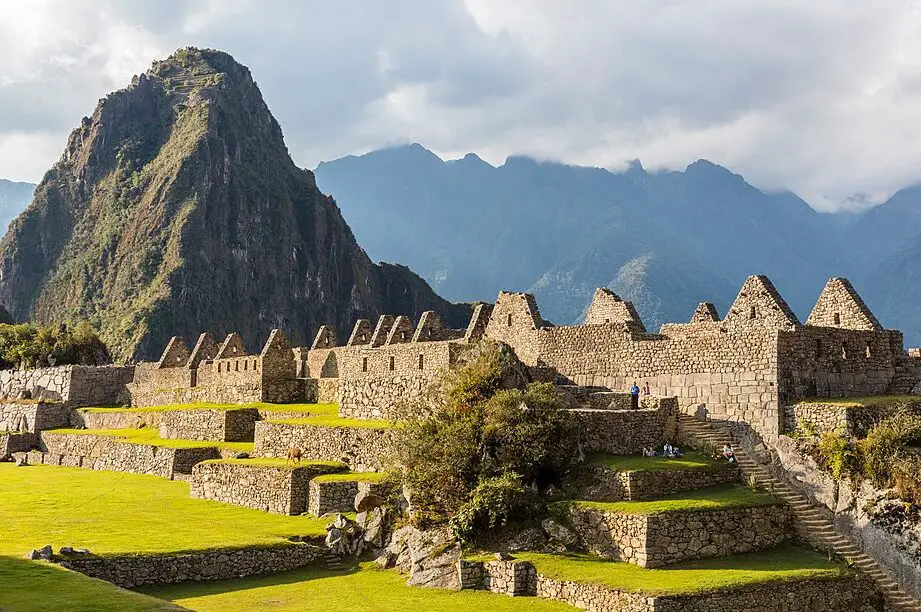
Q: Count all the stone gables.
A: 15